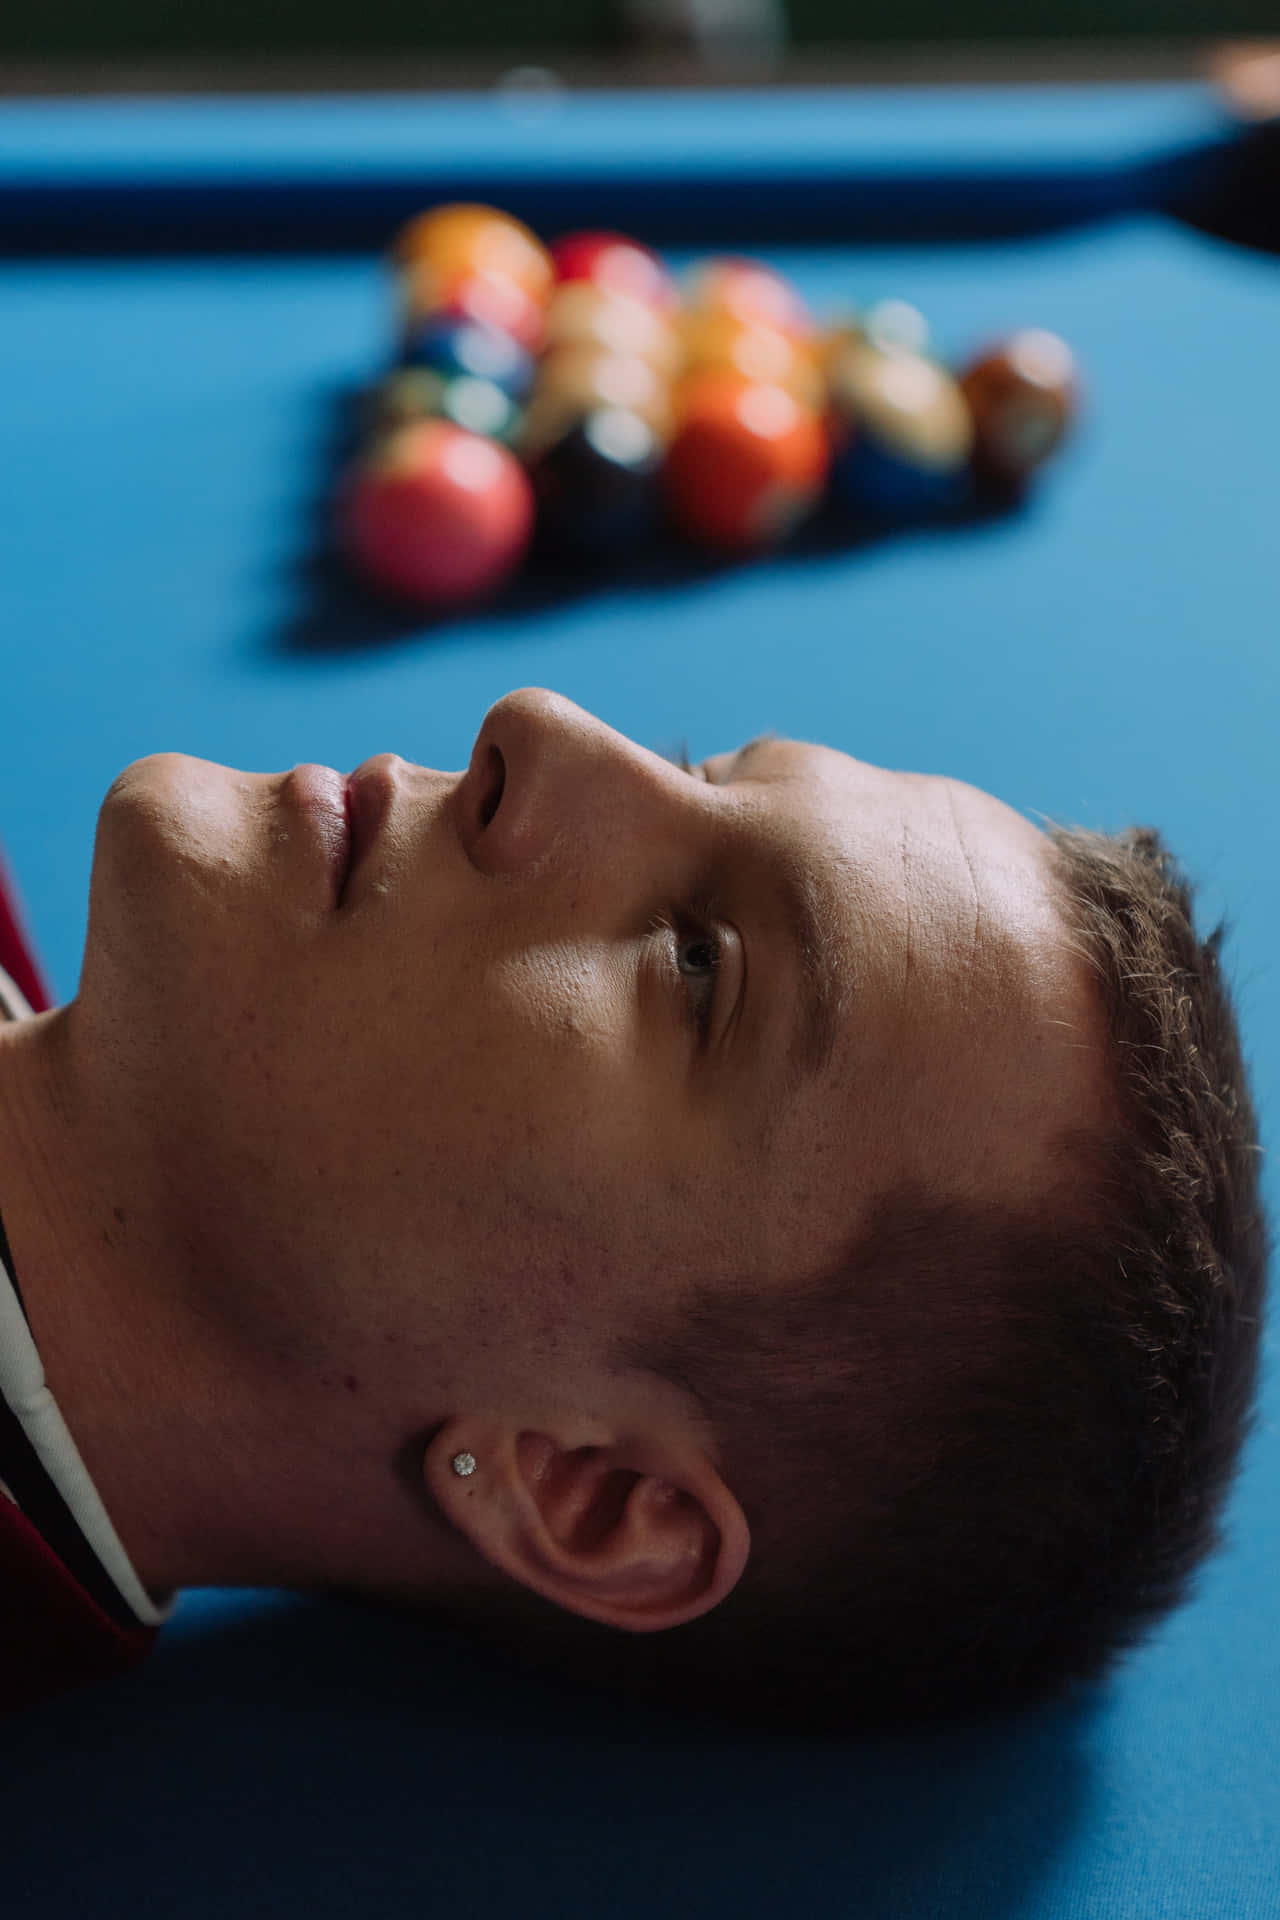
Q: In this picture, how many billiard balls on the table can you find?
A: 15